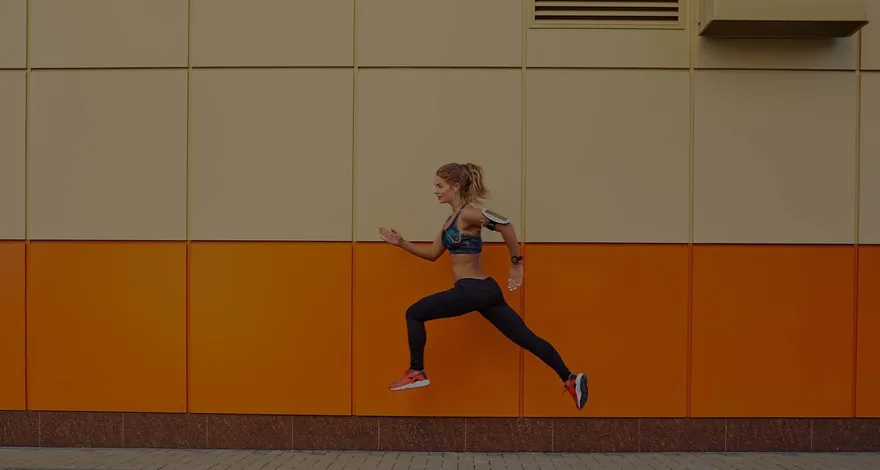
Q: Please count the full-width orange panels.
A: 5